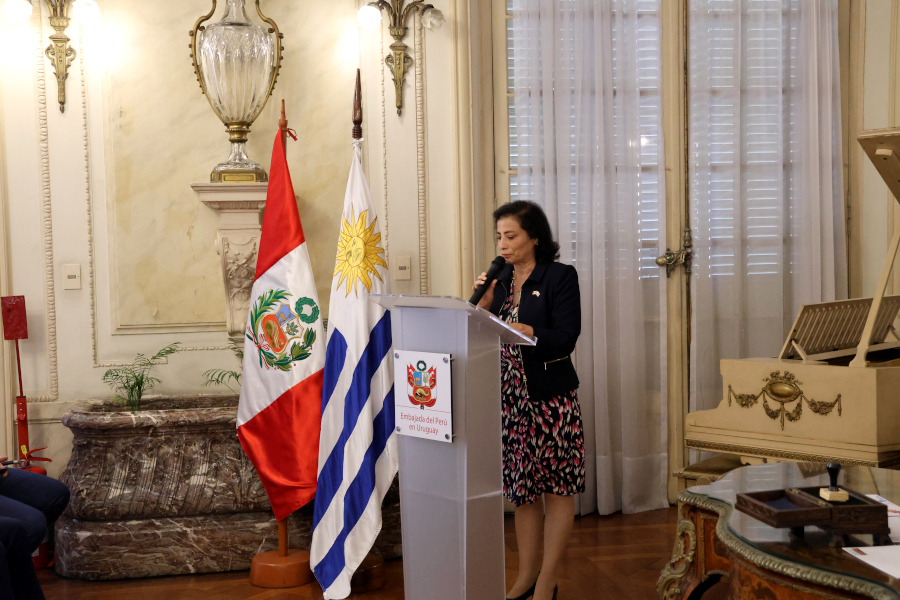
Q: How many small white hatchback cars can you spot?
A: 0